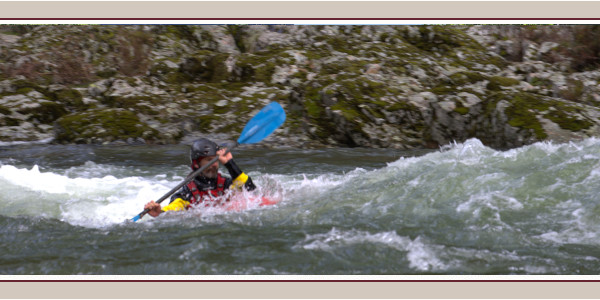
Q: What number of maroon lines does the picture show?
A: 2